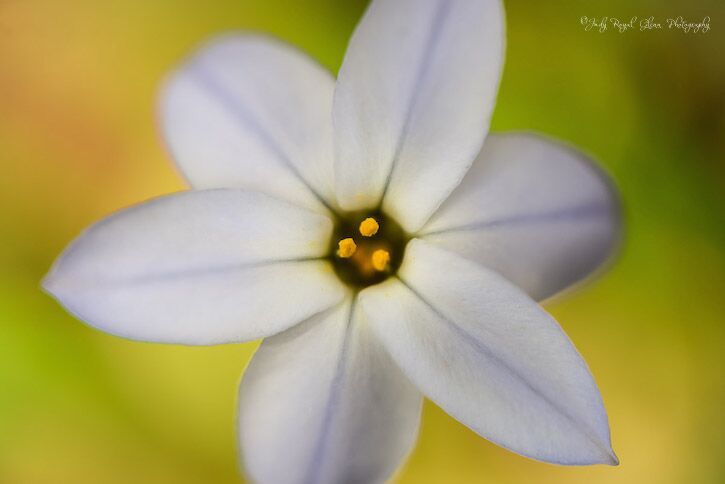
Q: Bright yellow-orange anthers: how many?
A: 3